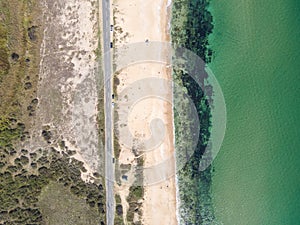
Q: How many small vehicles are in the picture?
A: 5